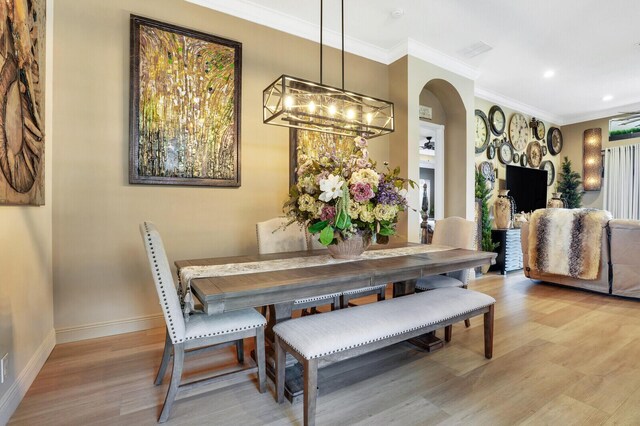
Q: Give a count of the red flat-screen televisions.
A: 0